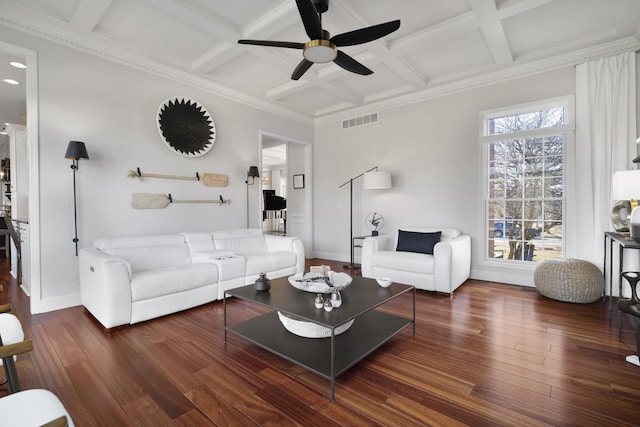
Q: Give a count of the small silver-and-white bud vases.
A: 3